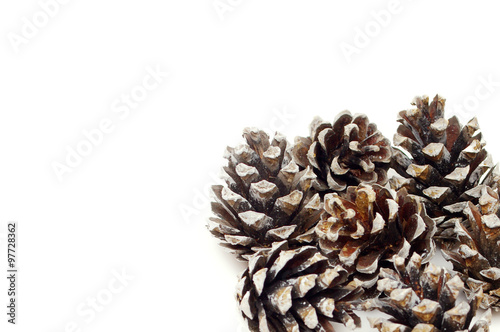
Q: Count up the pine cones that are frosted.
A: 7